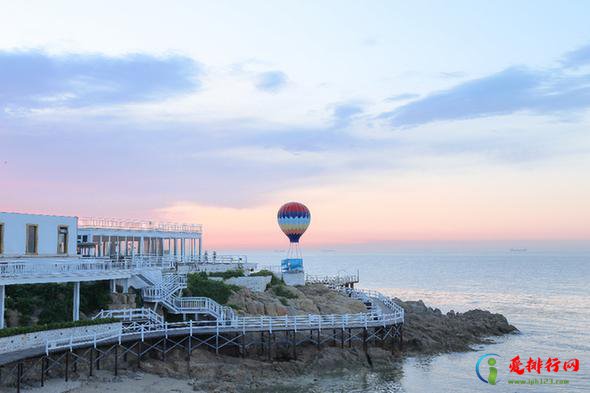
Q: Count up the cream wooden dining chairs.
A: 0